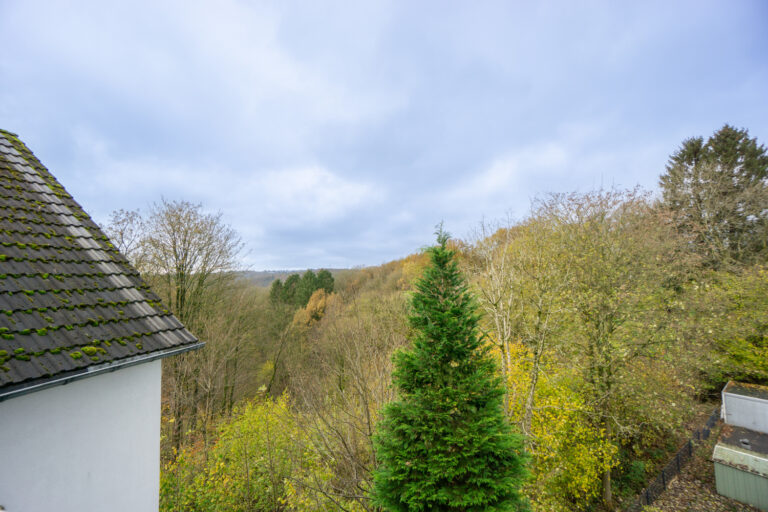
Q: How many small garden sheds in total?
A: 2